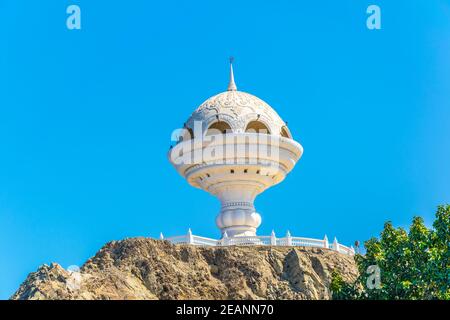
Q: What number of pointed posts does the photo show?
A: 8